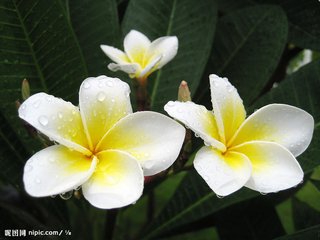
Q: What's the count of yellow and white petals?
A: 15